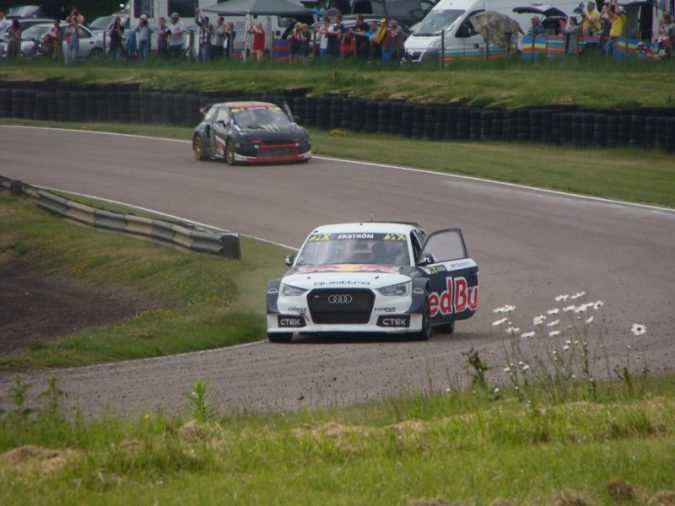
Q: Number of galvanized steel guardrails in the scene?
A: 1